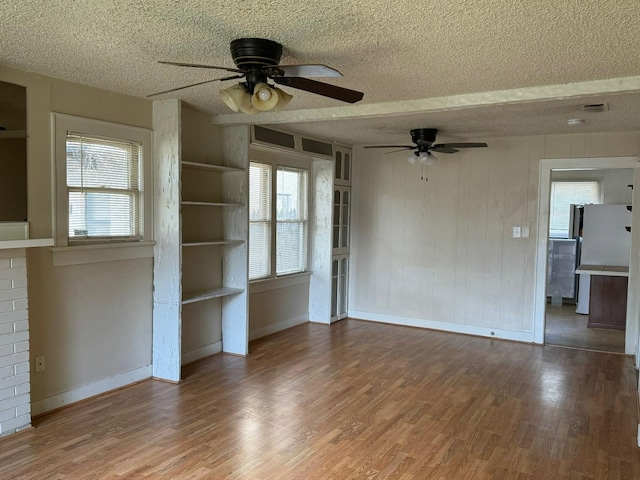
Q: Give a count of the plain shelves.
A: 4